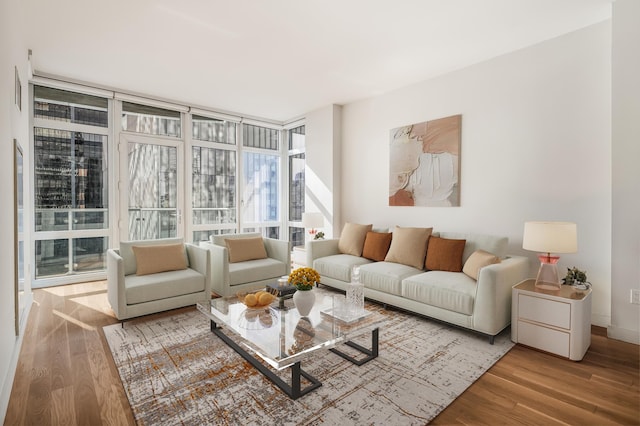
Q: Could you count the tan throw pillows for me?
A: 5